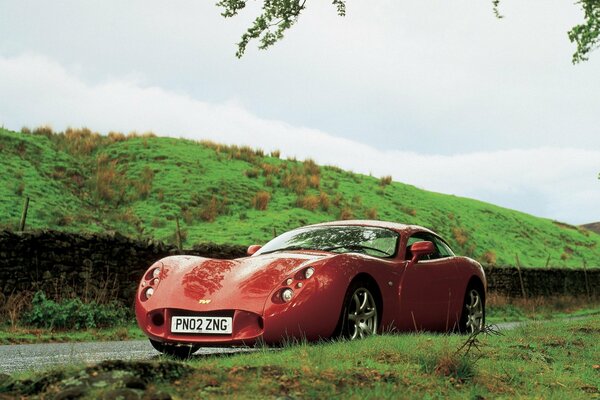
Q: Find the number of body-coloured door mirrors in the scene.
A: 2